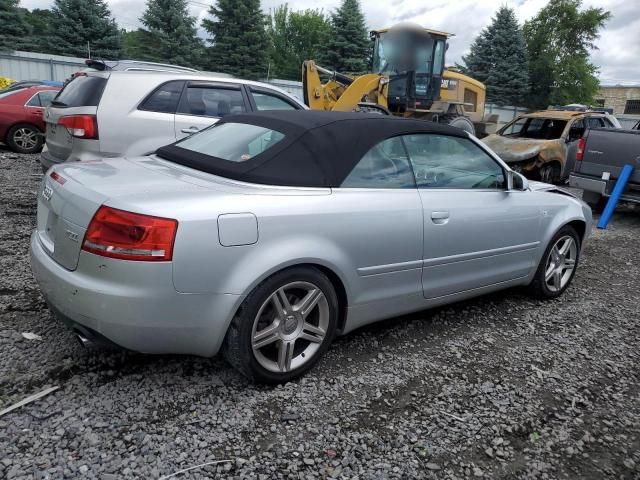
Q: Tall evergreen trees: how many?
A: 6